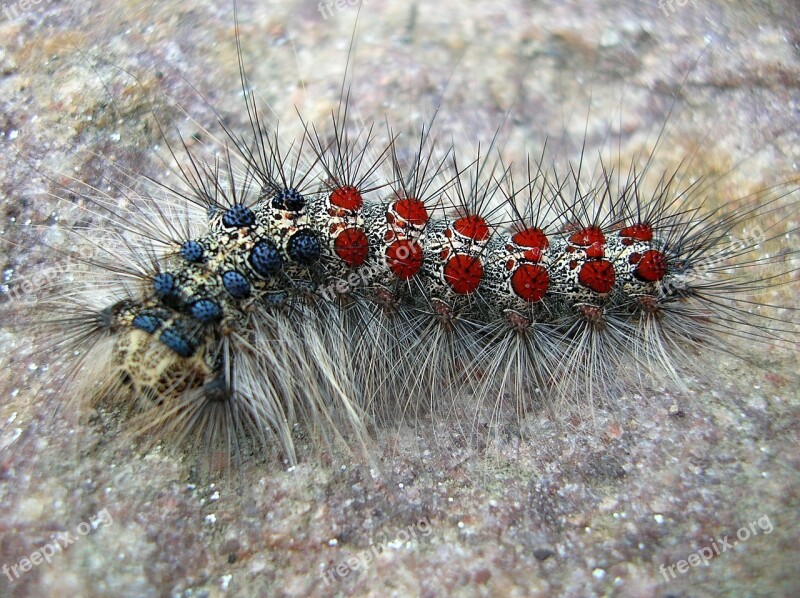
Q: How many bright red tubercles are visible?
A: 12